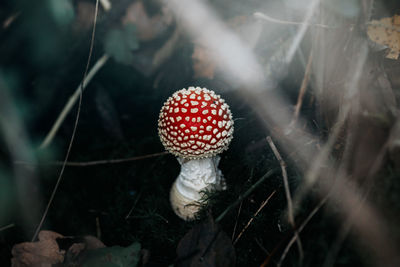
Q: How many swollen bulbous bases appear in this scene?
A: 1